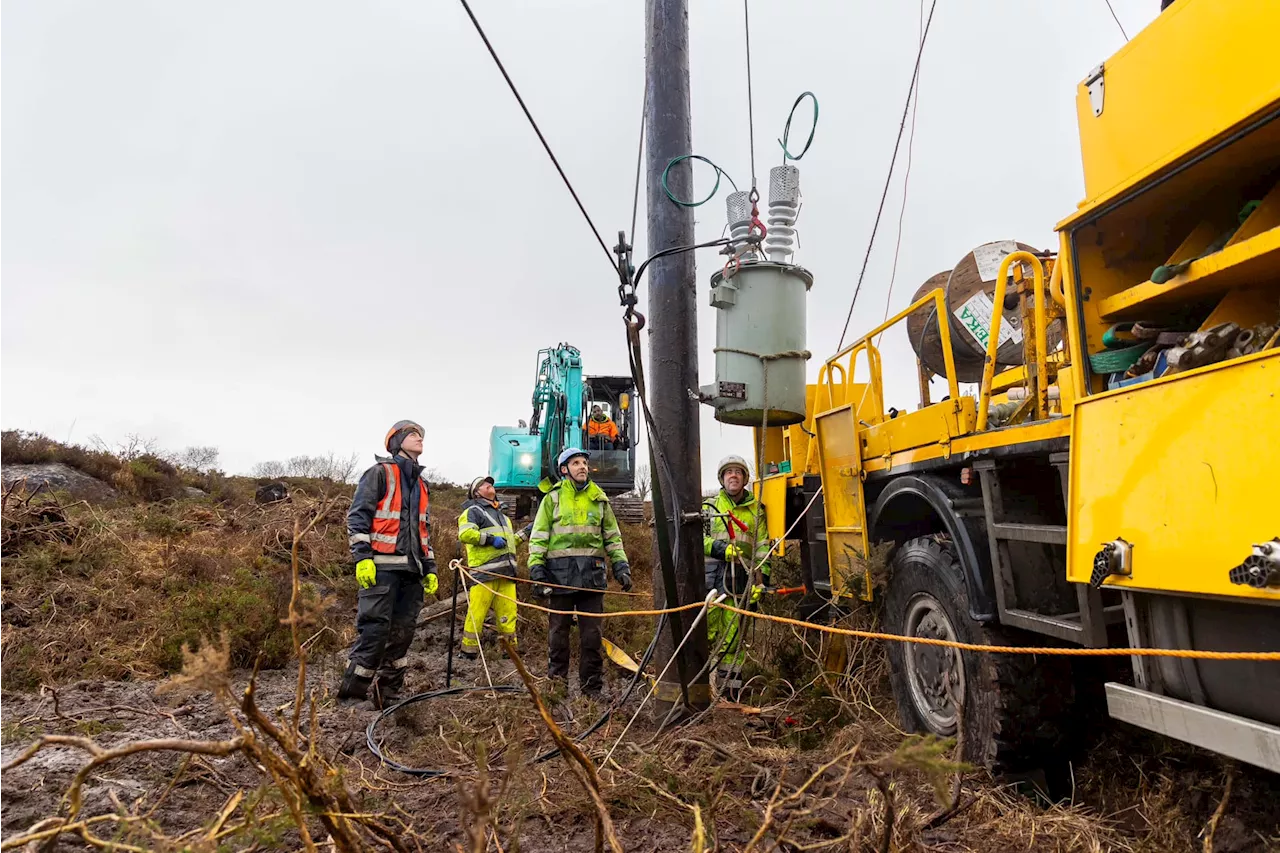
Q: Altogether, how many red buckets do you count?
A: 0